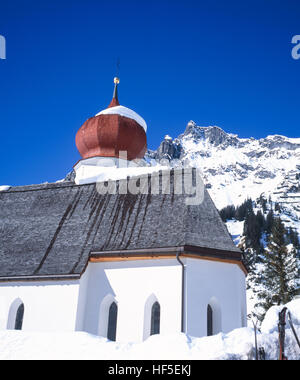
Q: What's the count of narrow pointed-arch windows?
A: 4